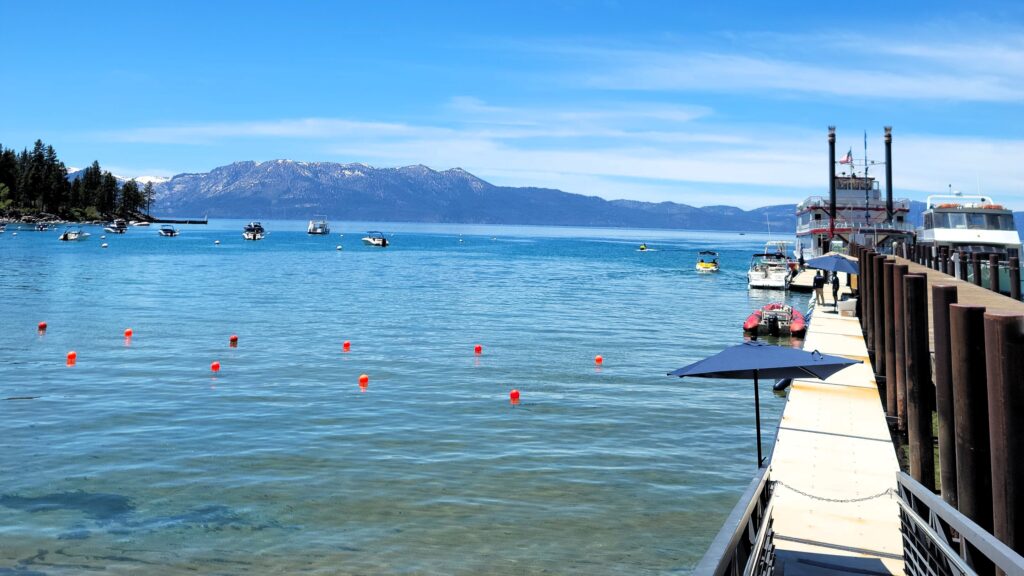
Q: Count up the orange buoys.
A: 10